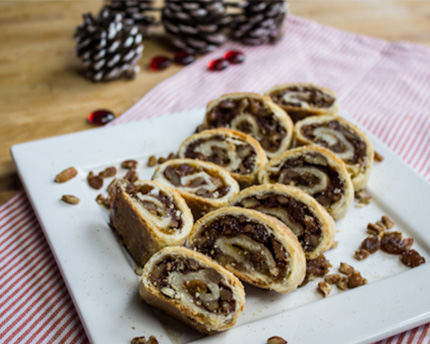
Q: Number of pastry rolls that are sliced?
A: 10